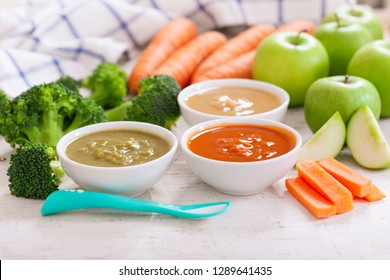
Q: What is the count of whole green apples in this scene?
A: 5